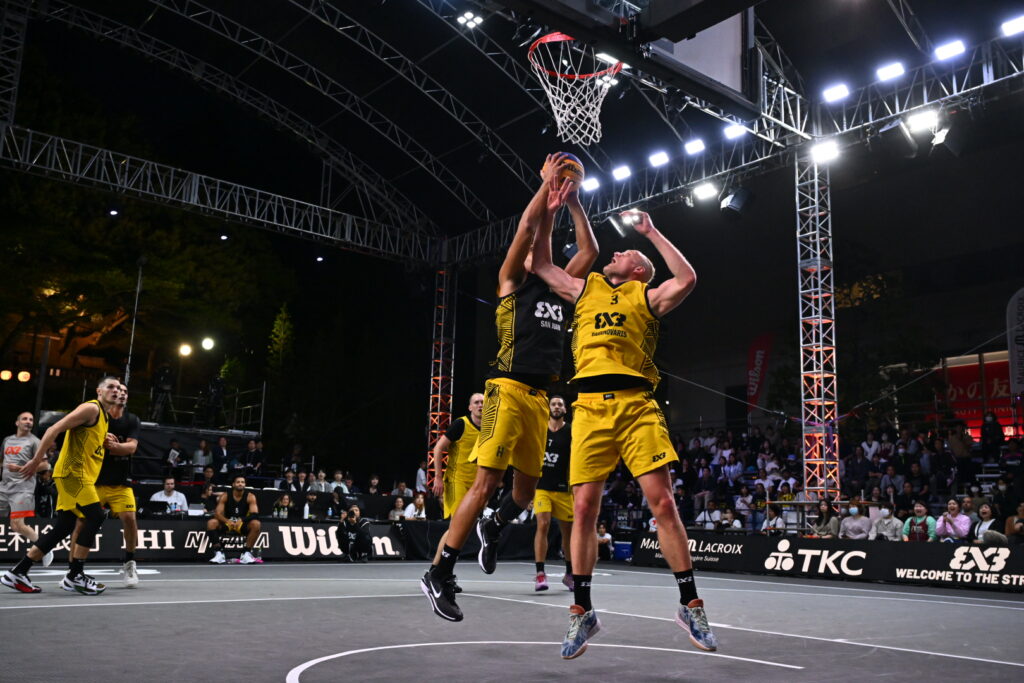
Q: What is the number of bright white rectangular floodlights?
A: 12